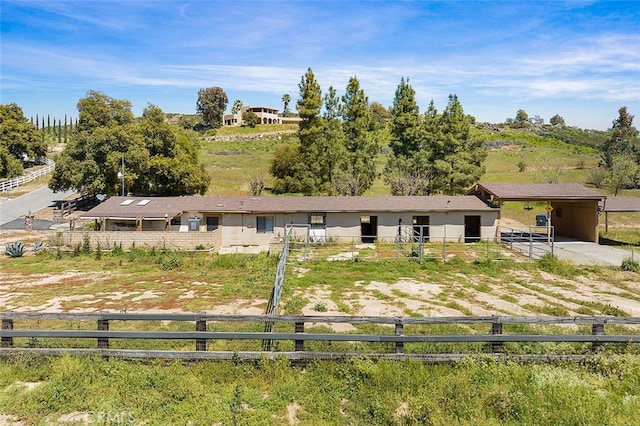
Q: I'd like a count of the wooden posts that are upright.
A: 7